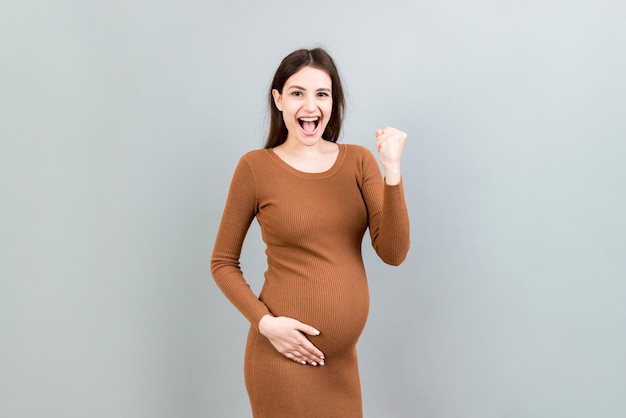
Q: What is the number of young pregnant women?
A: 1